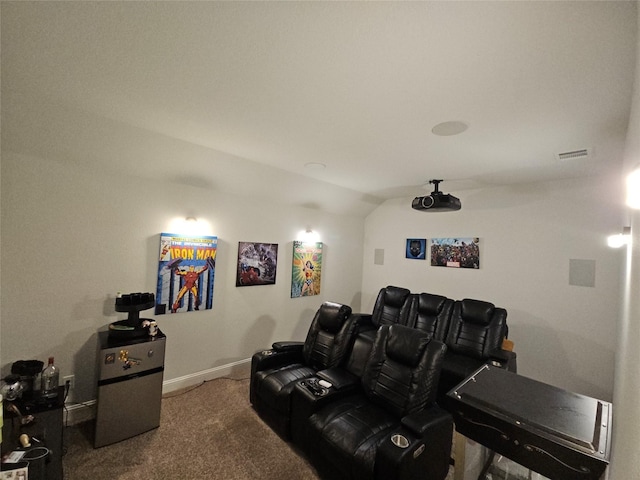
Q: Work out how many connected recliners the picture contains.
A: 5